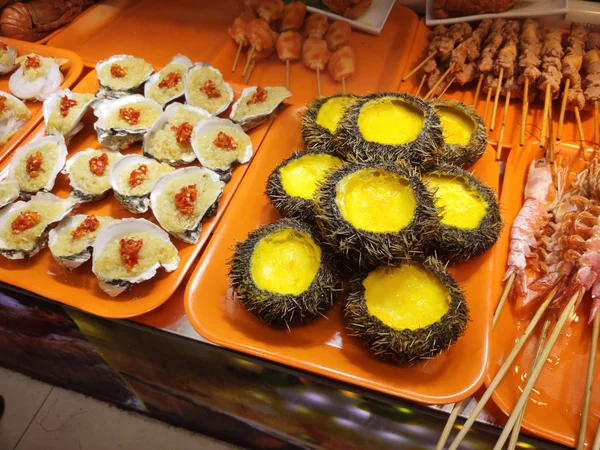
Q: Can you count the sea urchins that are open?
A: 8